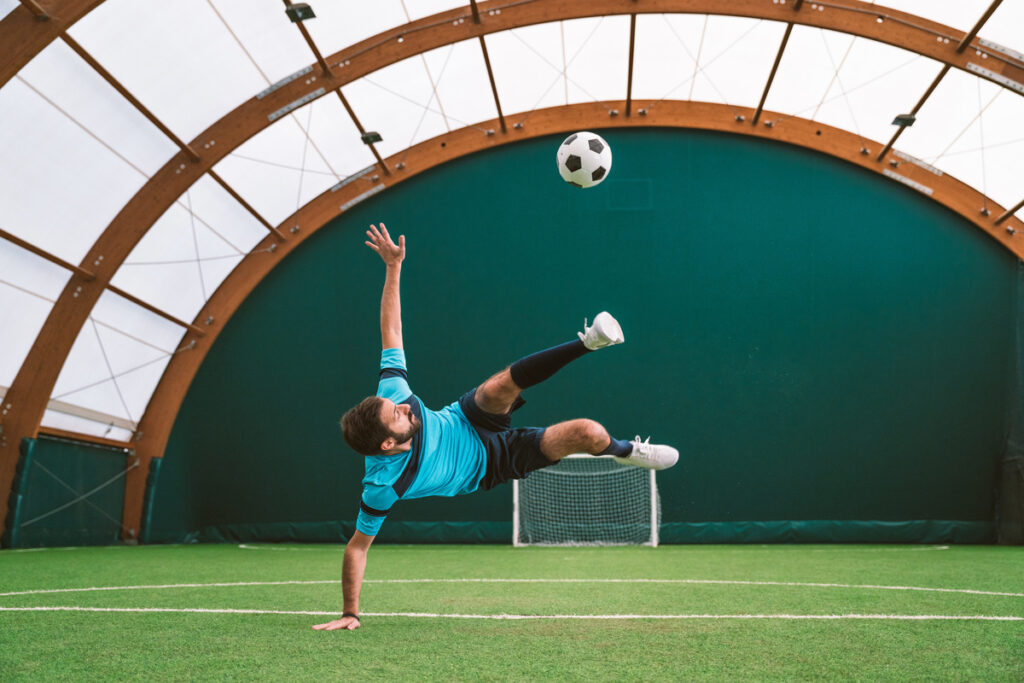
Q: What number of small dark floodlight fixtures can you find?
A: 3